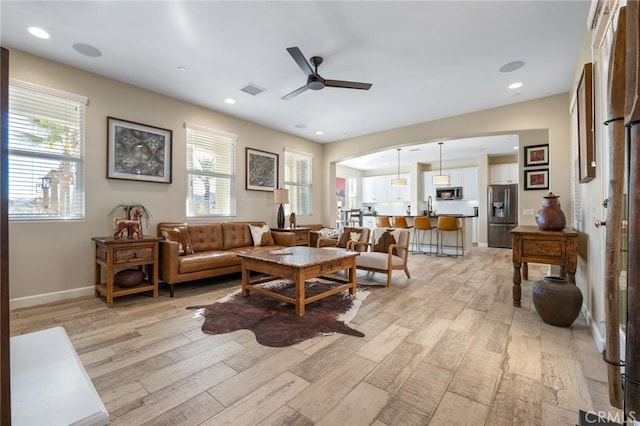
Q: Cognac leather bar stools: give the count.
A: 4